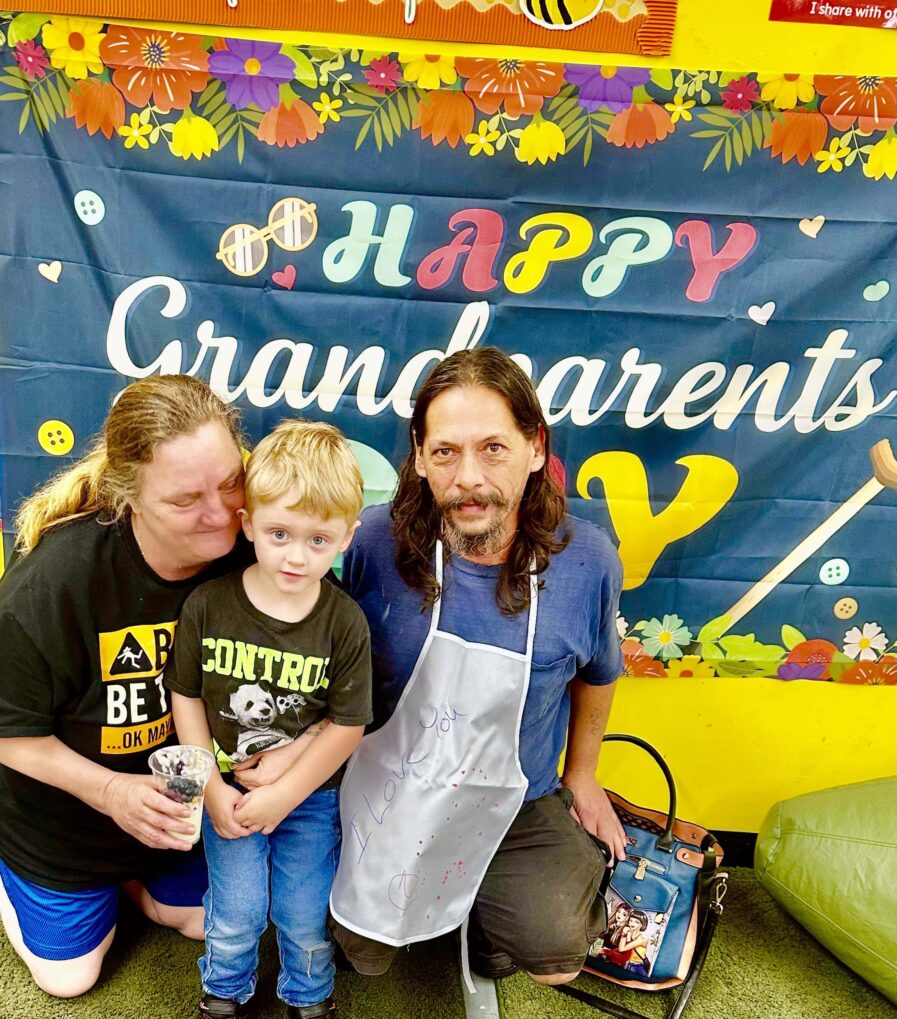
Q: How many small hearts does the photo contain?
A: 5